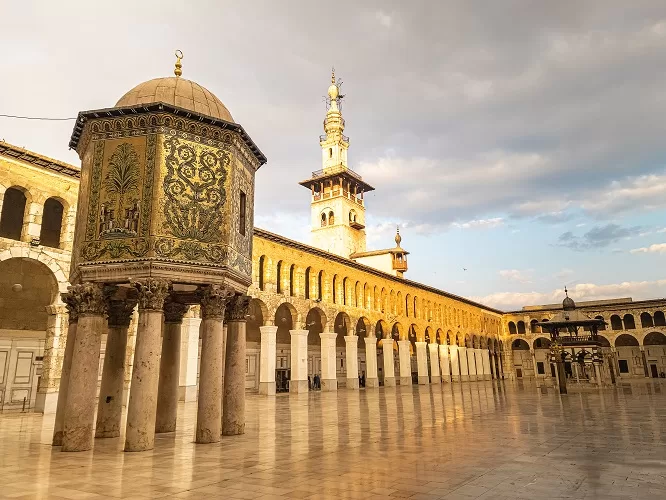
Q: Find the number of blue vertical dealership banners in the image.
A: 0